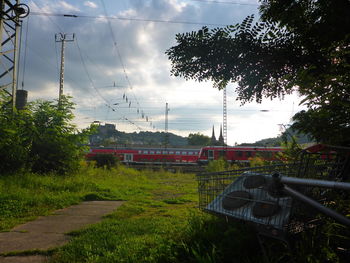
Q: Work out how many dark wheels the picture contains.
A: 4